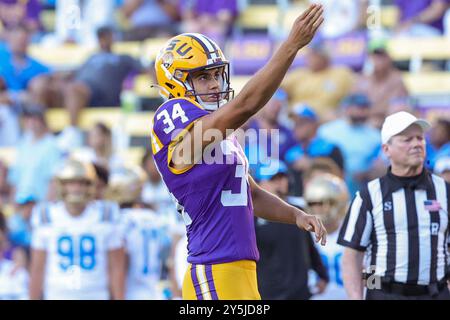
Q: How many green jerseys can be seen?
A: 0